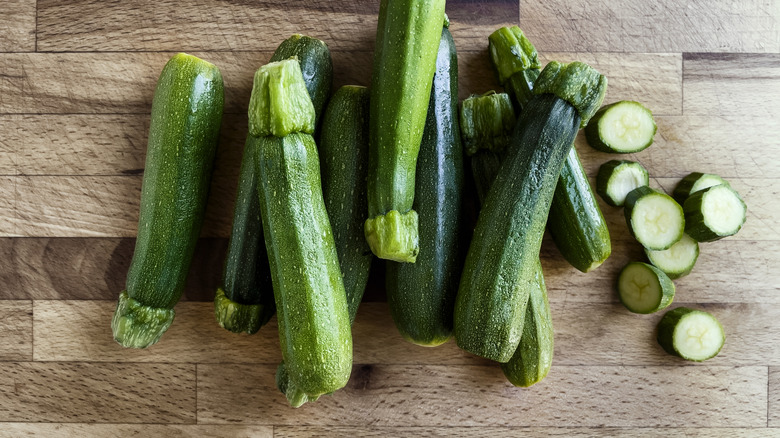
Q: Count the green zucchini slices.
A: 8